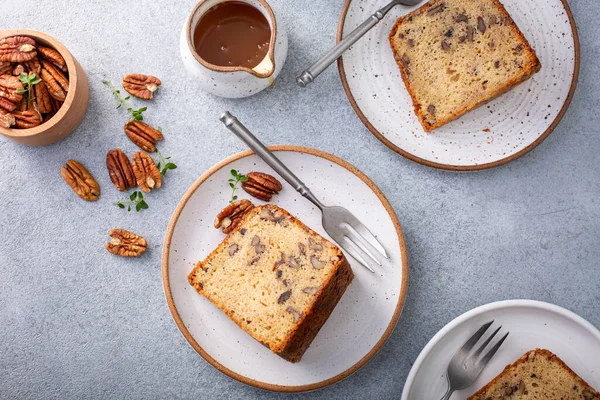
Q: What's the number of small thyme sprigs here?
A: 5